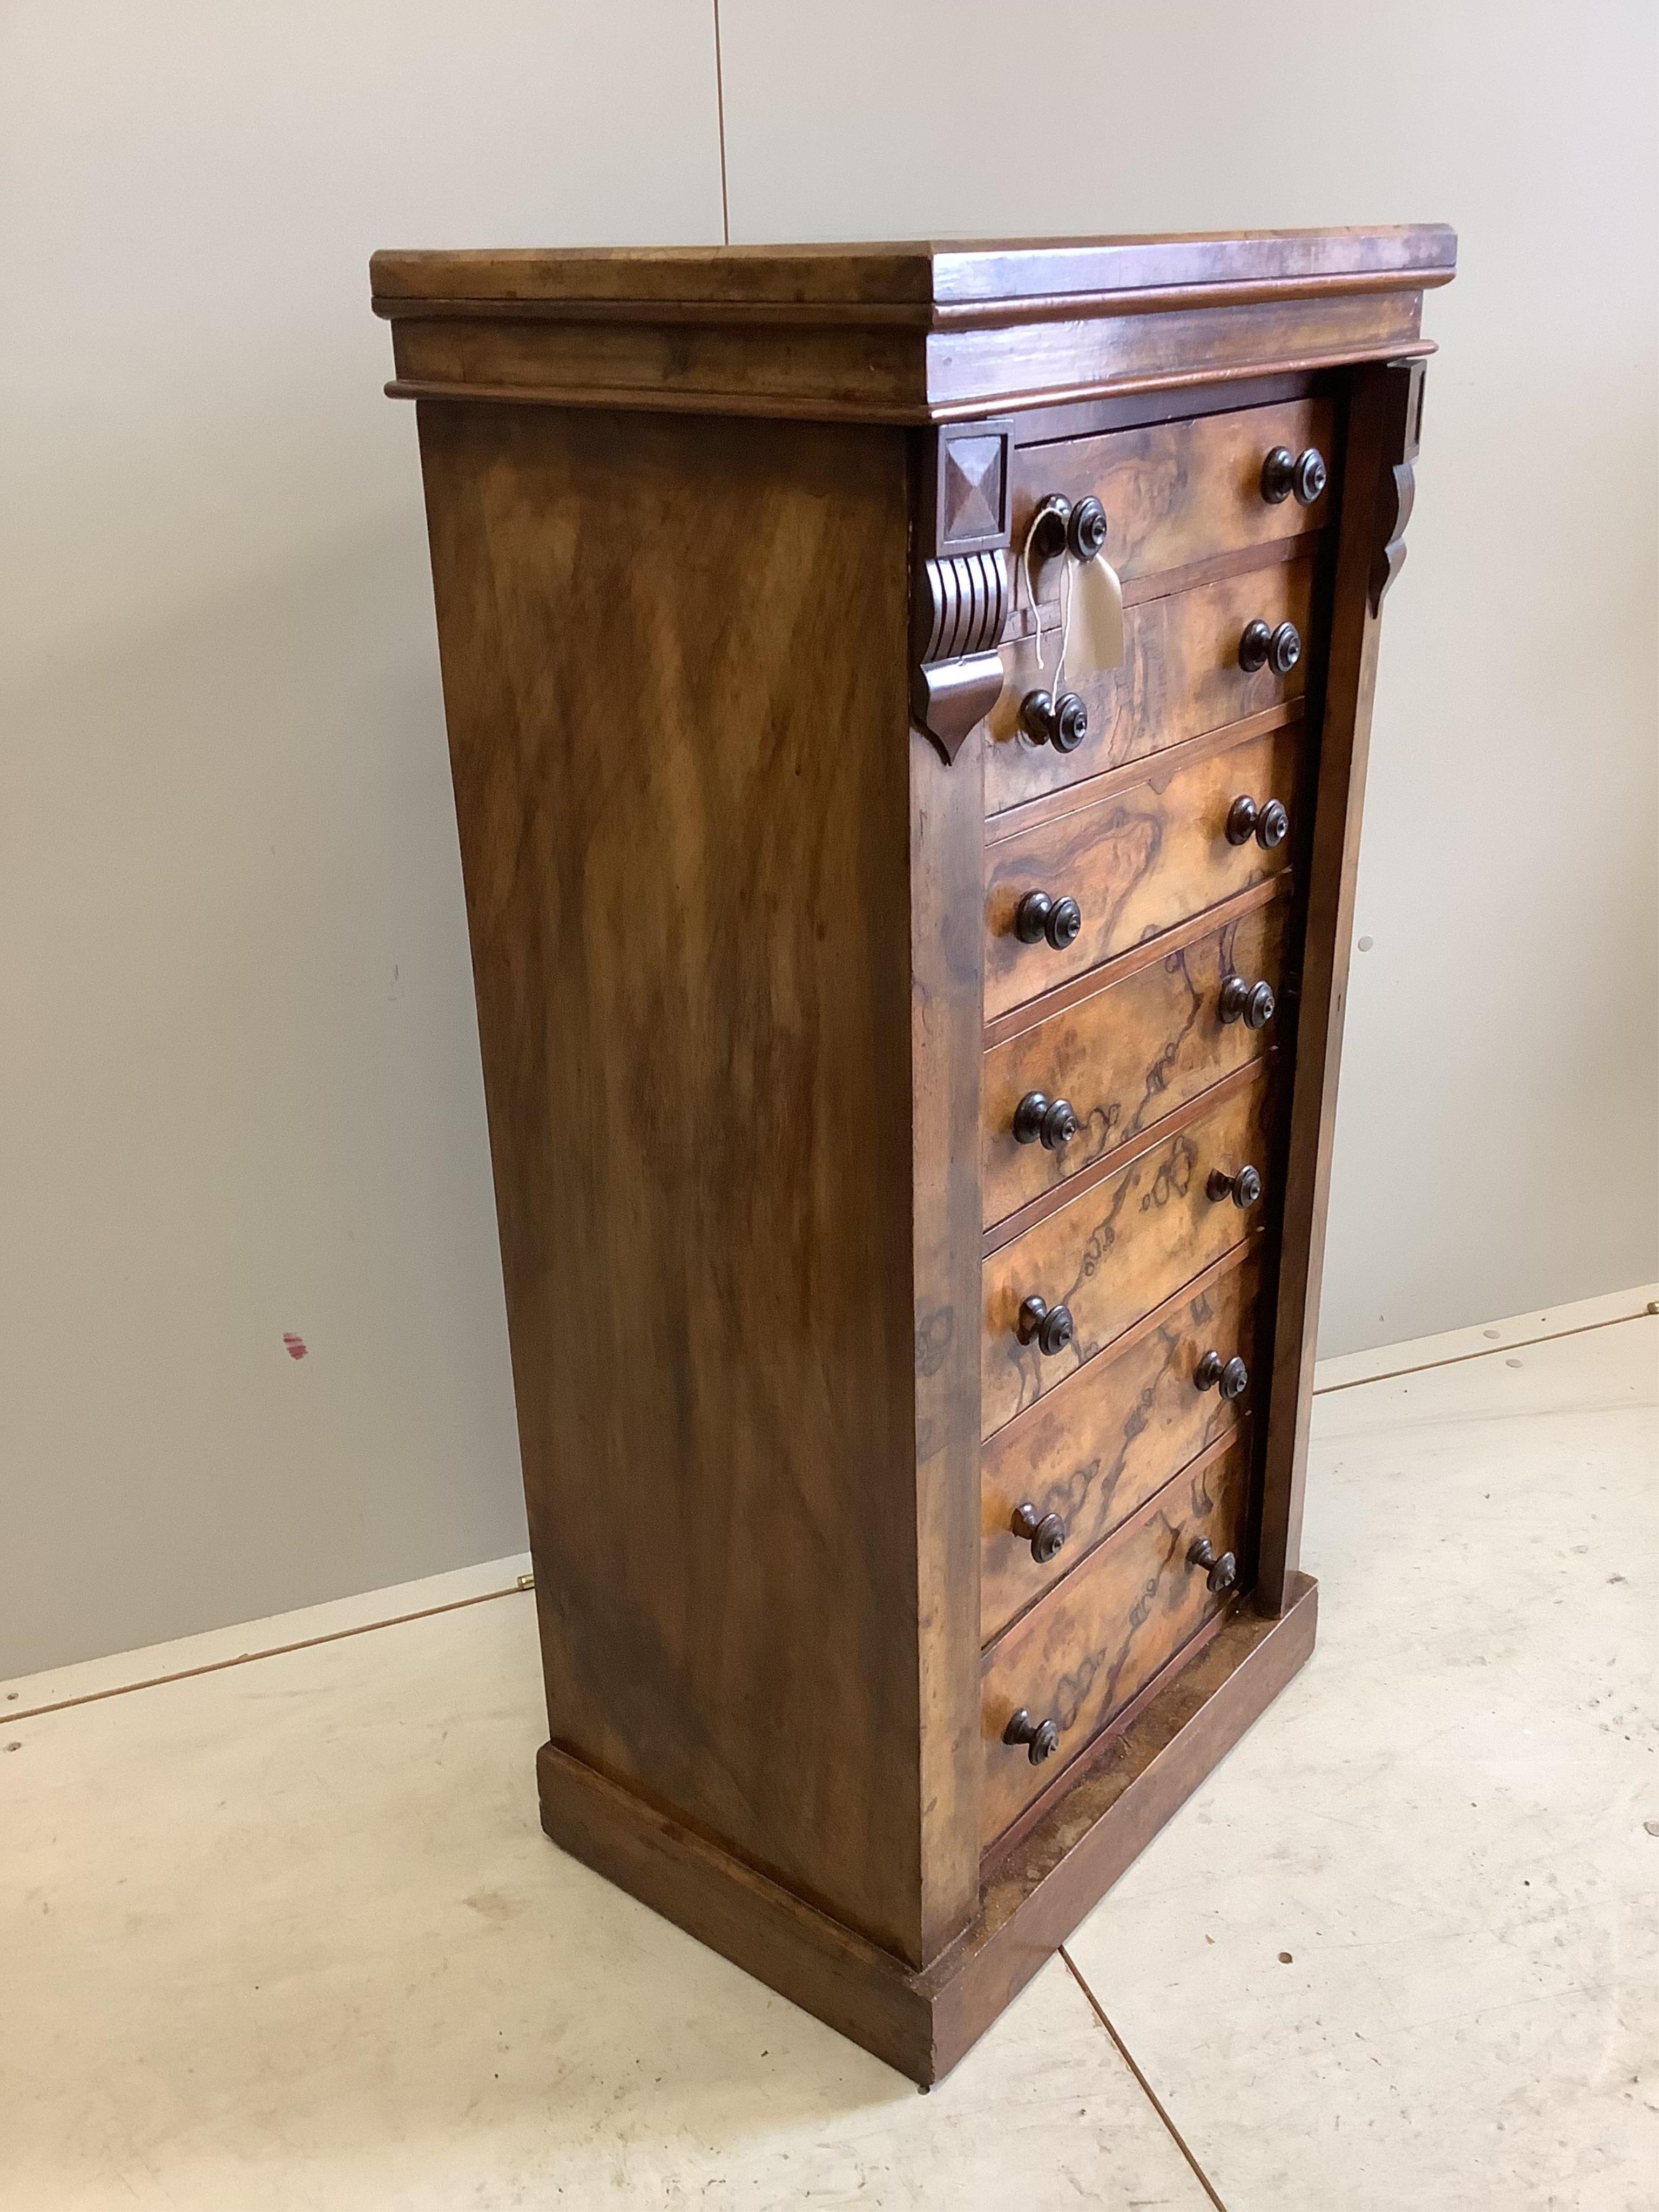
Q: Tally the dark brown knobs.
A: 14